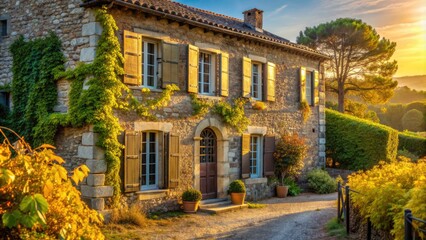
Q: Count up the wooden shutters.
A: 12